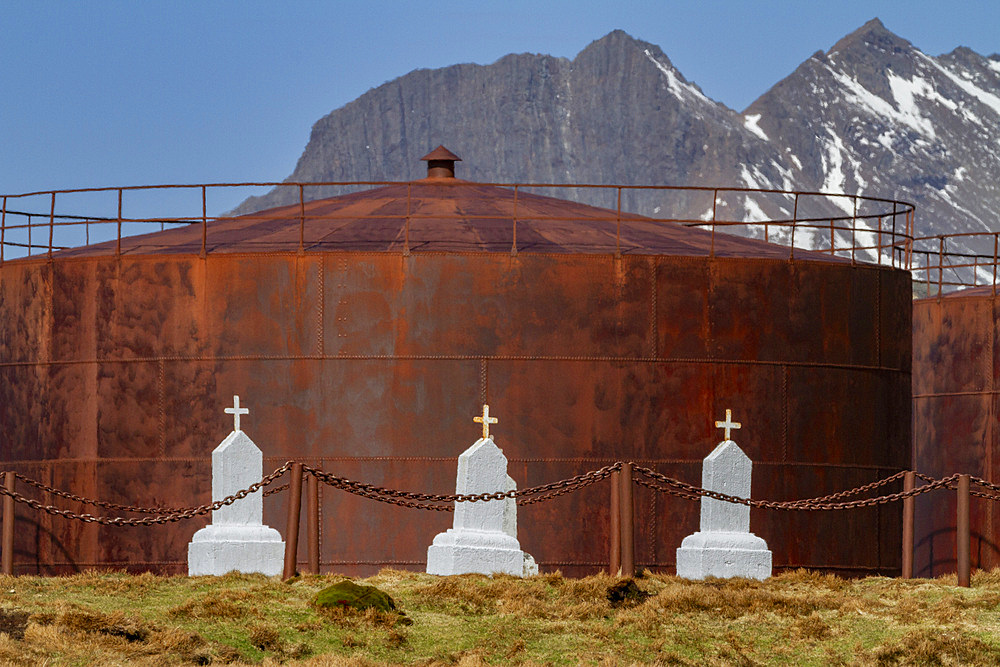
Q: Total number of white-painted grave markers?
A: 3